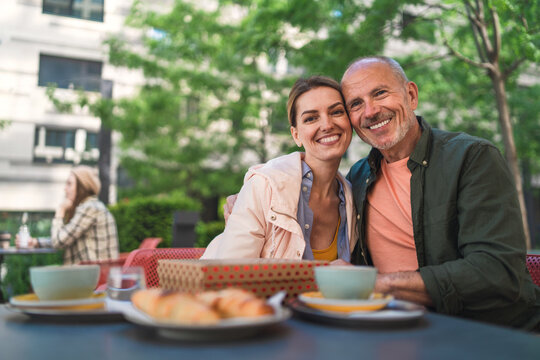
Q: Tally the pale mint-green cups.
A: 2